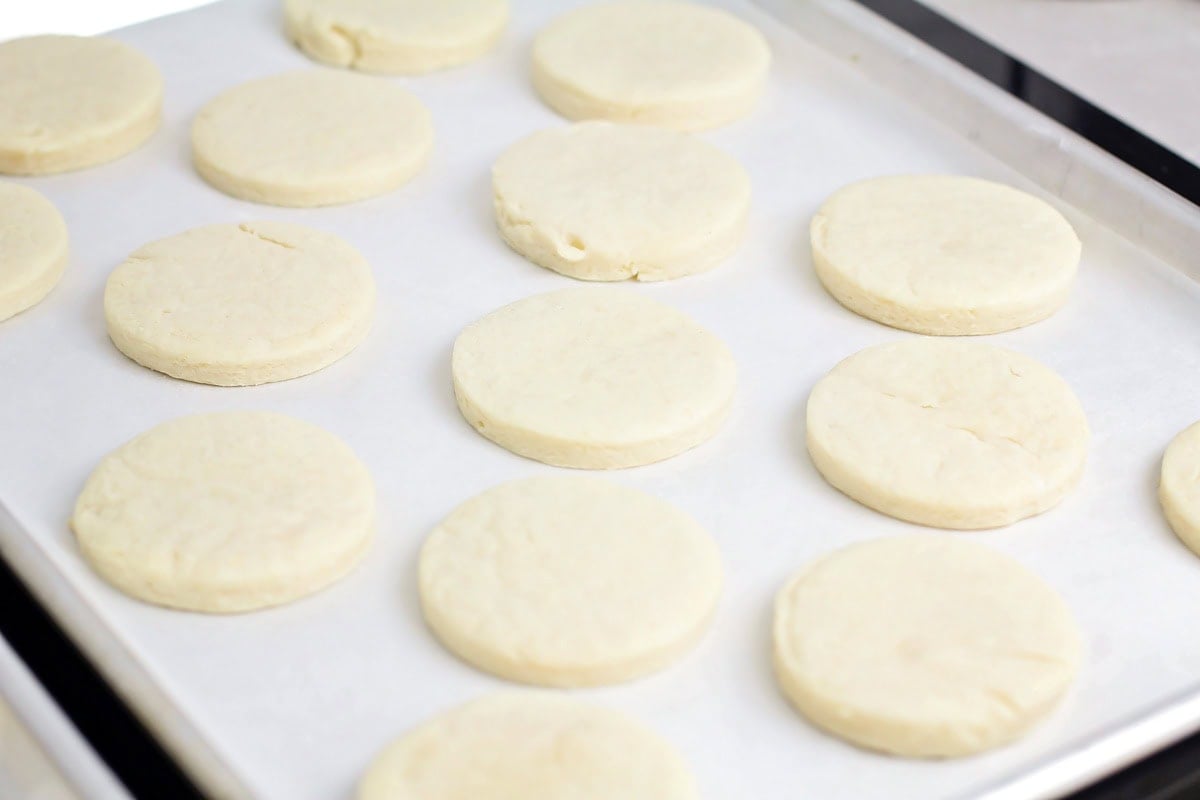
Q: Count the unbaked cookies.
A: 15